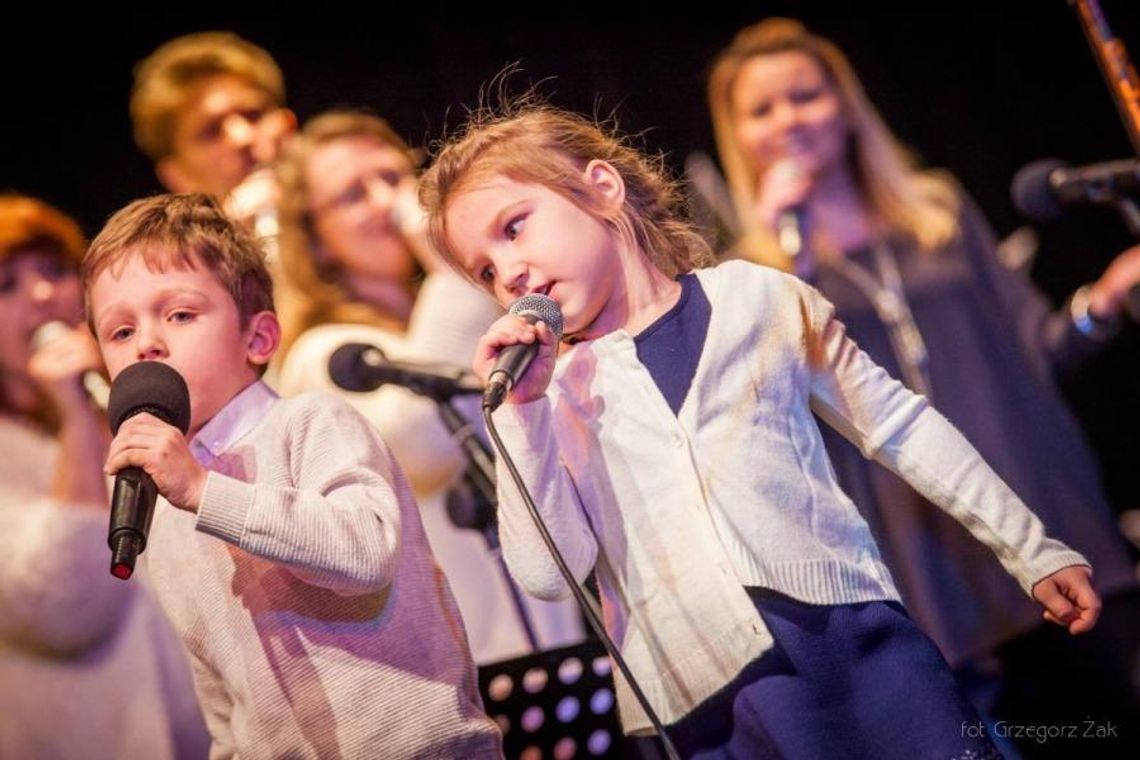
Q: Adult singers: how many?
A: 4